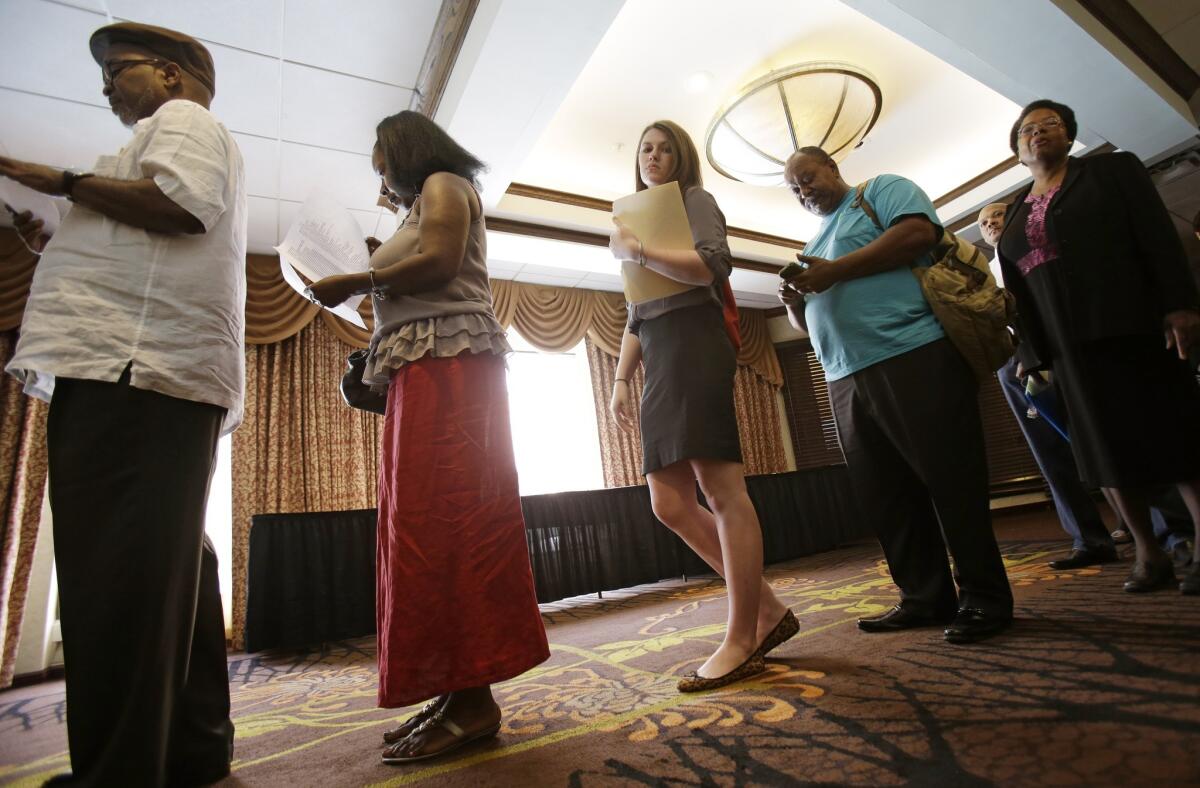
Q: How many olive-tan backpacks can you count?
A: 1